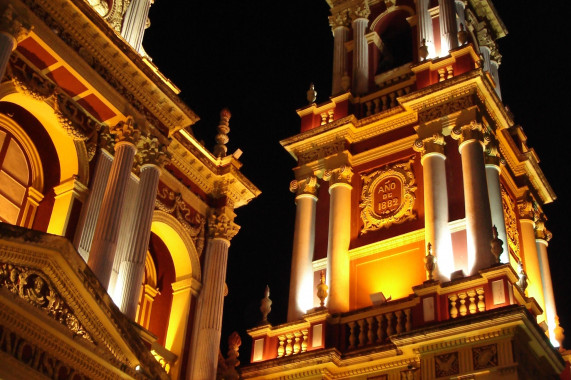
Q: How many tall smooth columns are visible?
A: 7